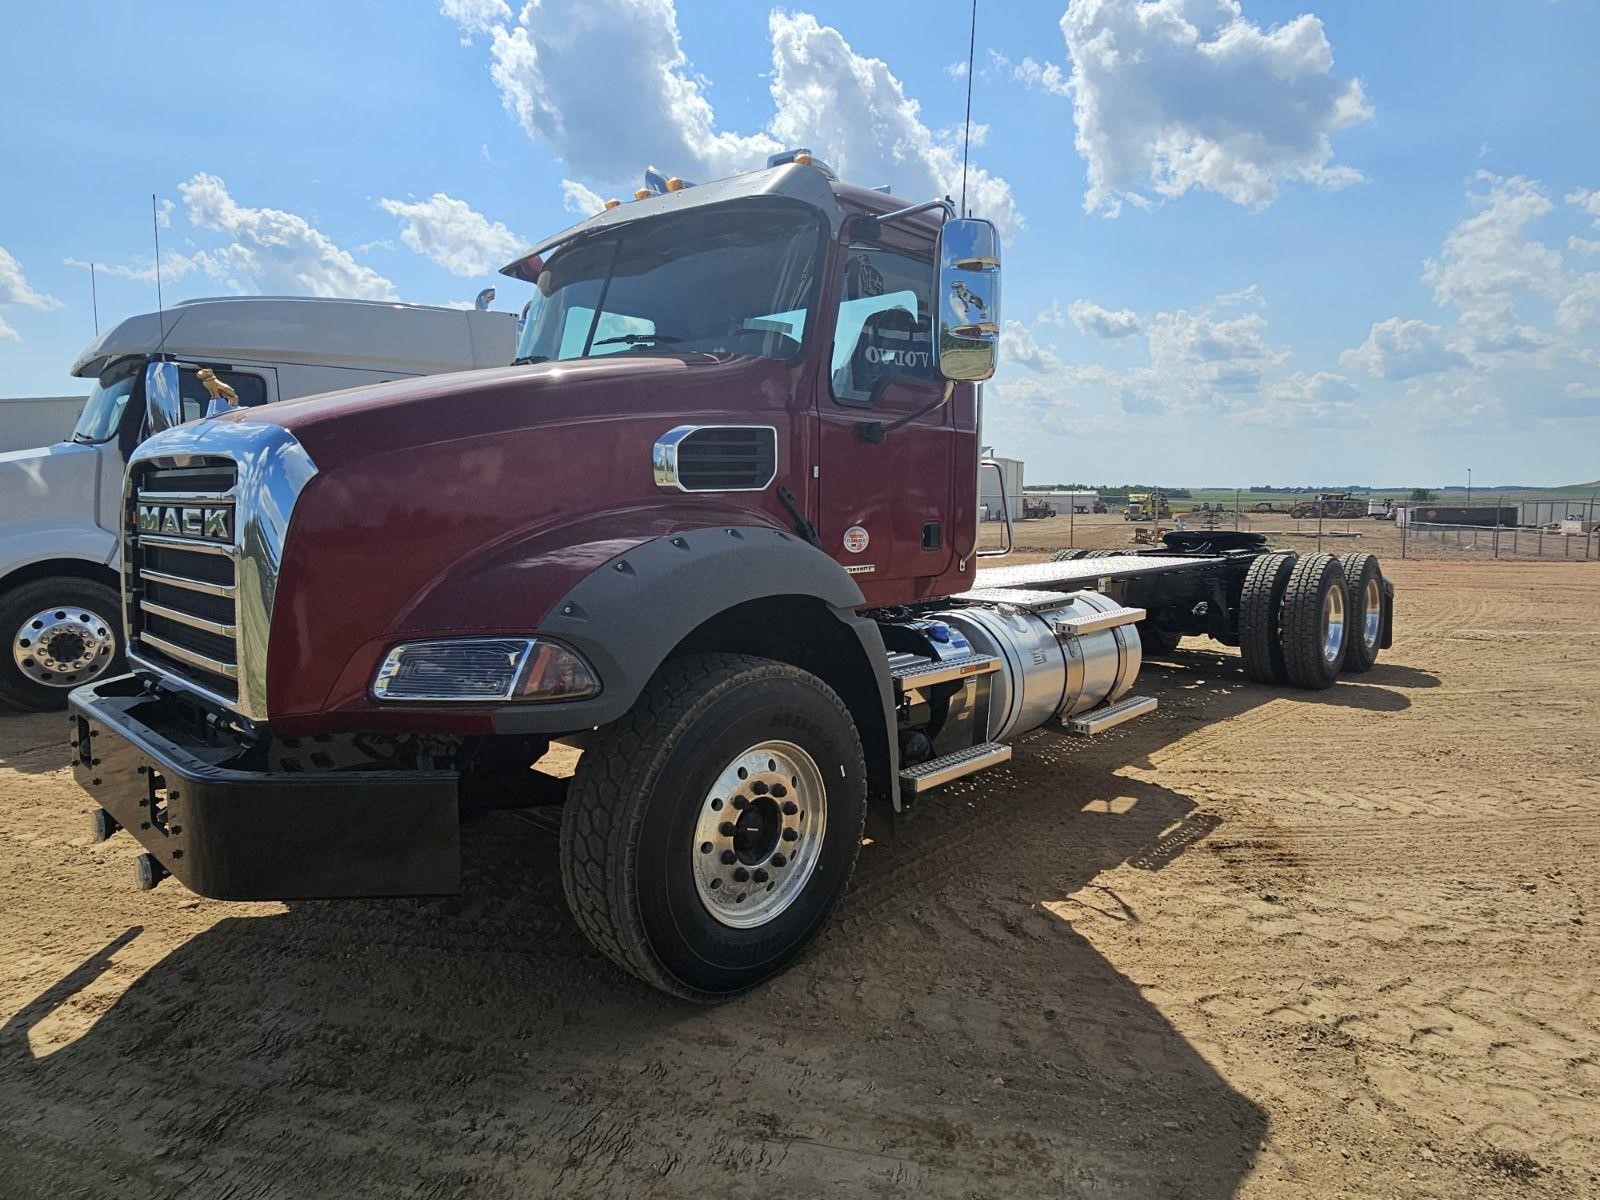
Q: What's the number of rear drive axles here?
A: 2